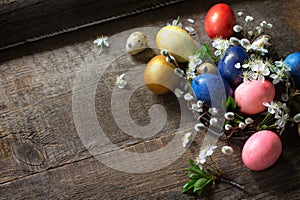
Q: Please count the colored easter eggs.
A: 8